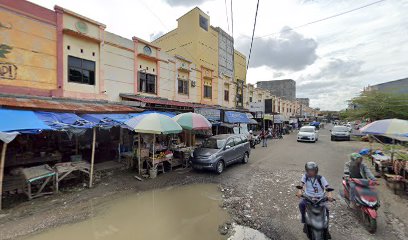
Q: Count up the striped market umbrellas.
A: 3